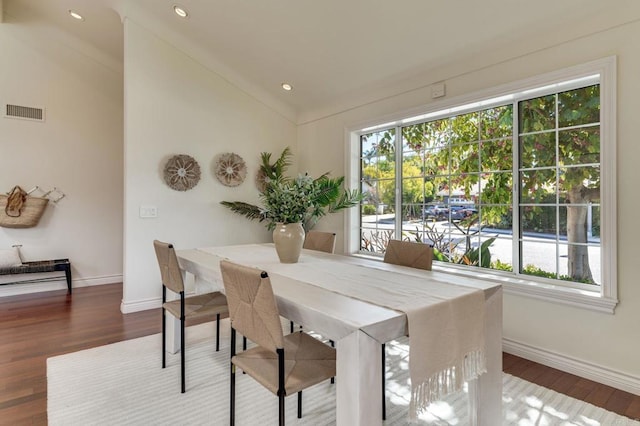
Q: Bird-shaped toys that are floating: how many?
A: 0